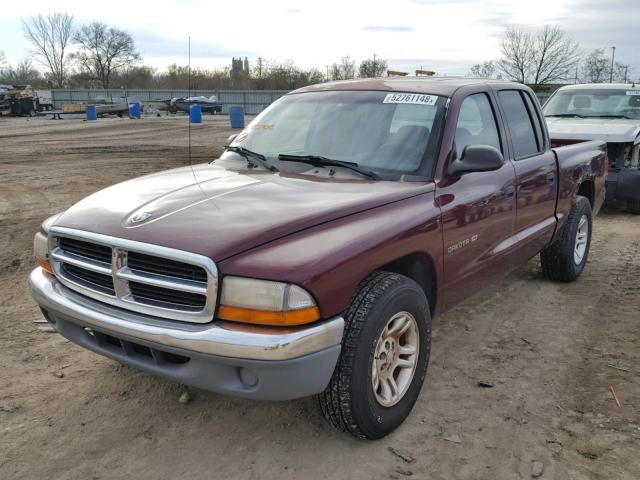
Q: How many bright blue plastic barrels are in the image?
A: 4